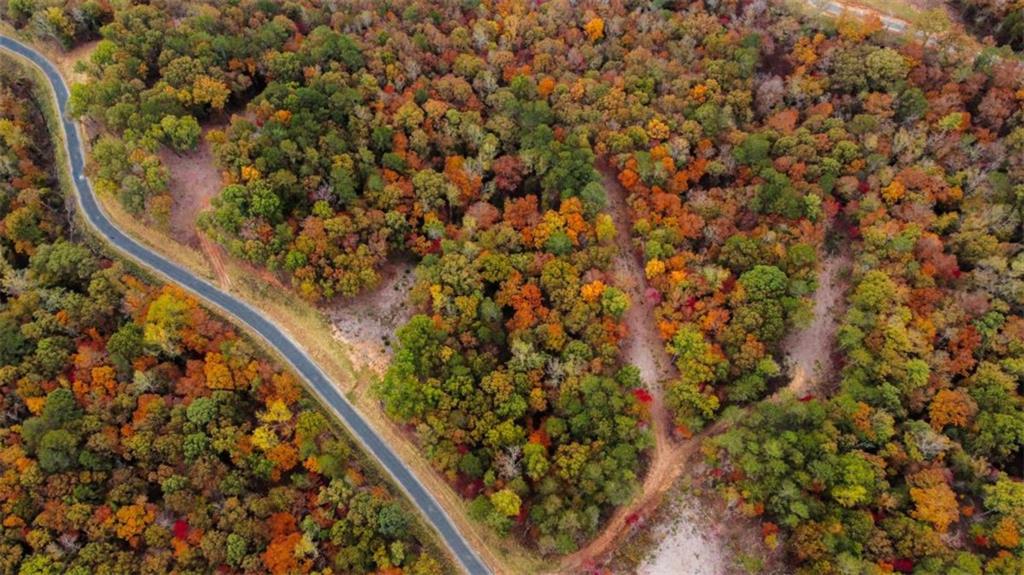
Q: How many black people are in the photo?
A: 0